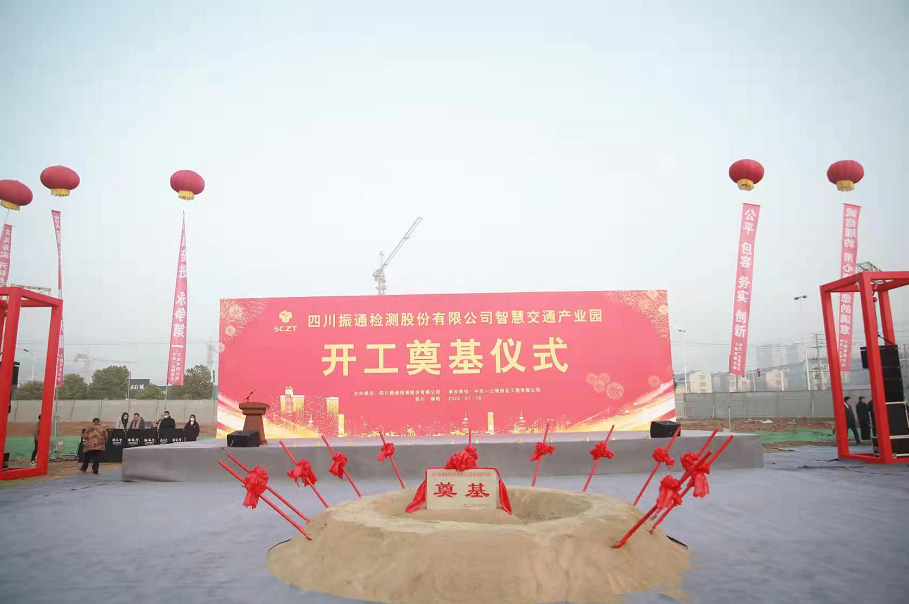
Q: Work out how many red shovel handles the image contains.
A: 12